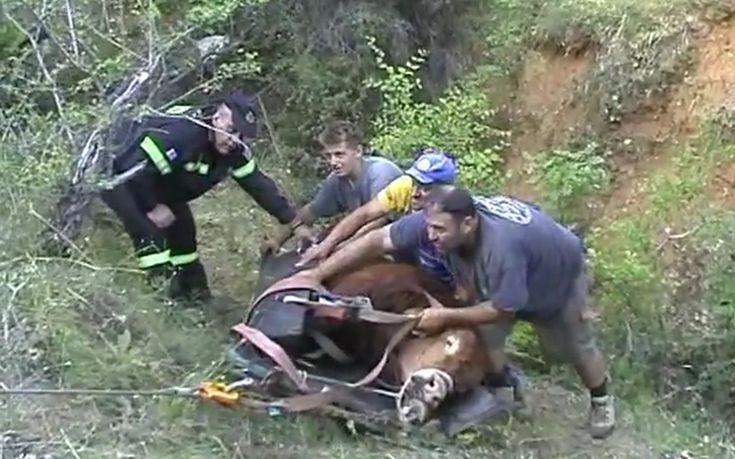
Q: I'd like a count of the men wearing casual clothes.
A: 3